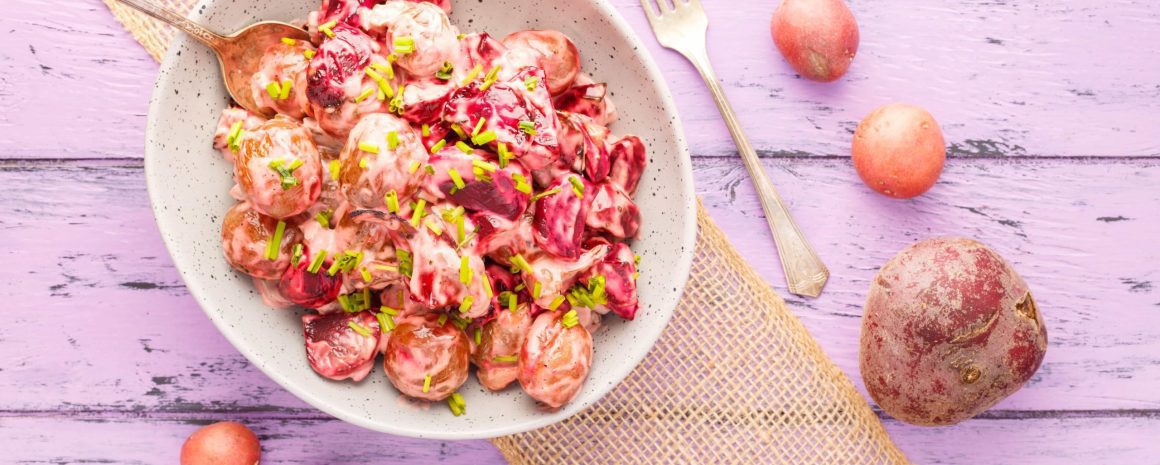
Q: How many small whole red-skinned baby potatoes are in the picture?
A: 3